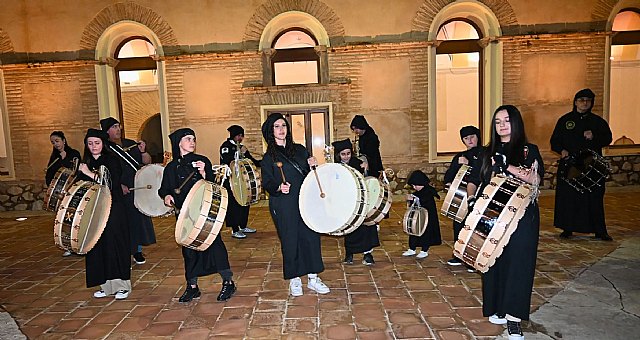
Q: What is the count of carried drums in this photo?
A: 11